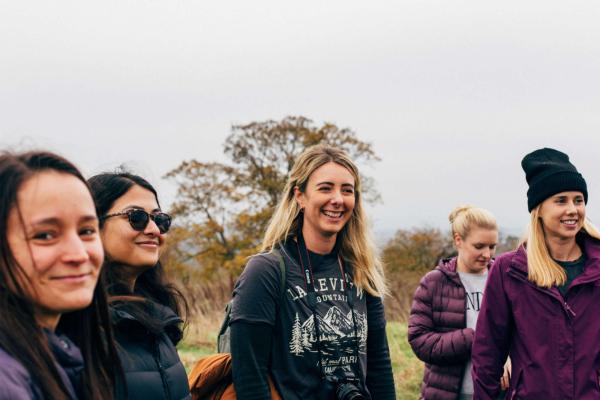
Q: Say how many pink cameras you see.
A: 0